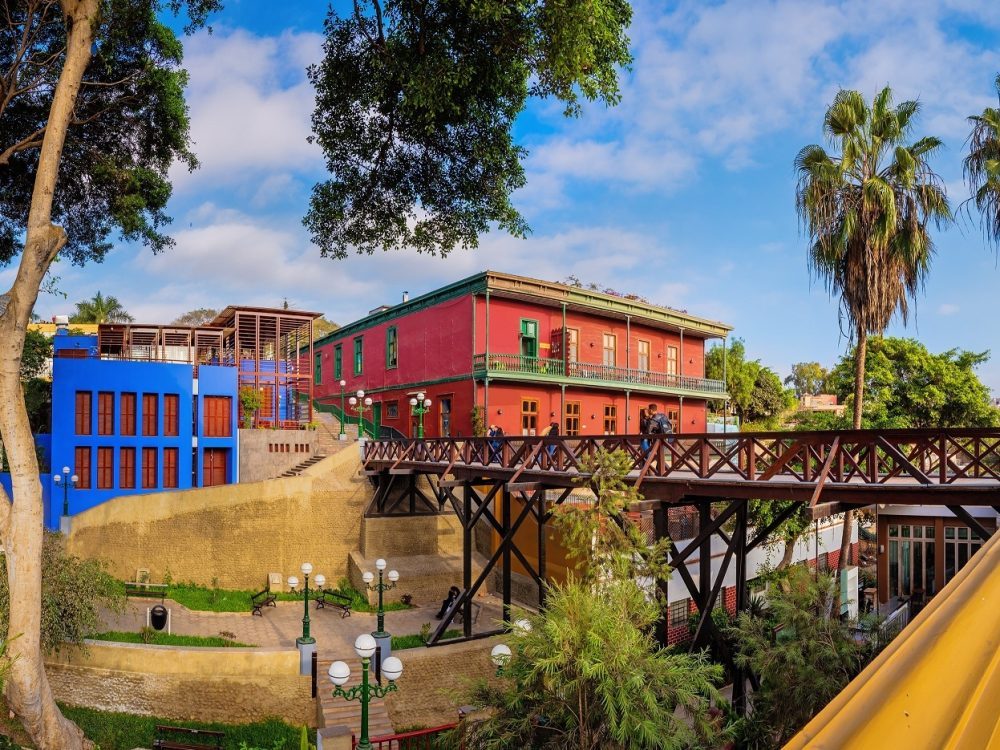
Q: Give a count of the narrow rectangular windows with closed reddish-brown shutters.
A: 10